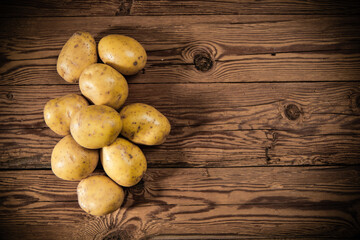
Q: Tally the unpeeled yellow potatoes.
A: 9